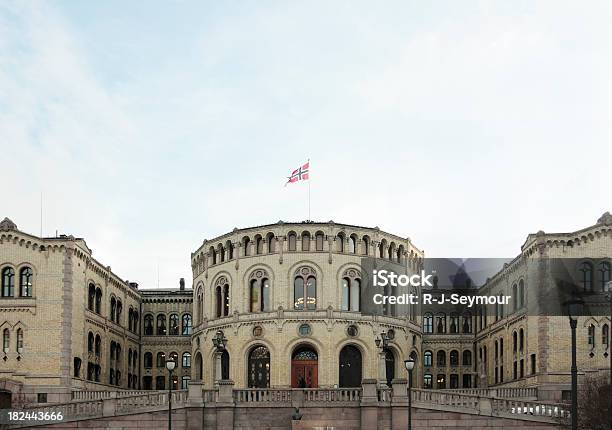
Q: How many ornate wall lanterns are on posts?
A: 2